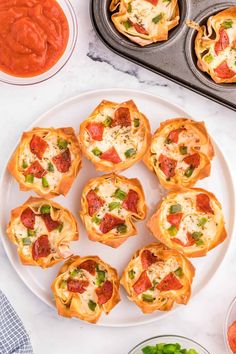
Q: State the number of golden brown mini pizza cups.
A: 10